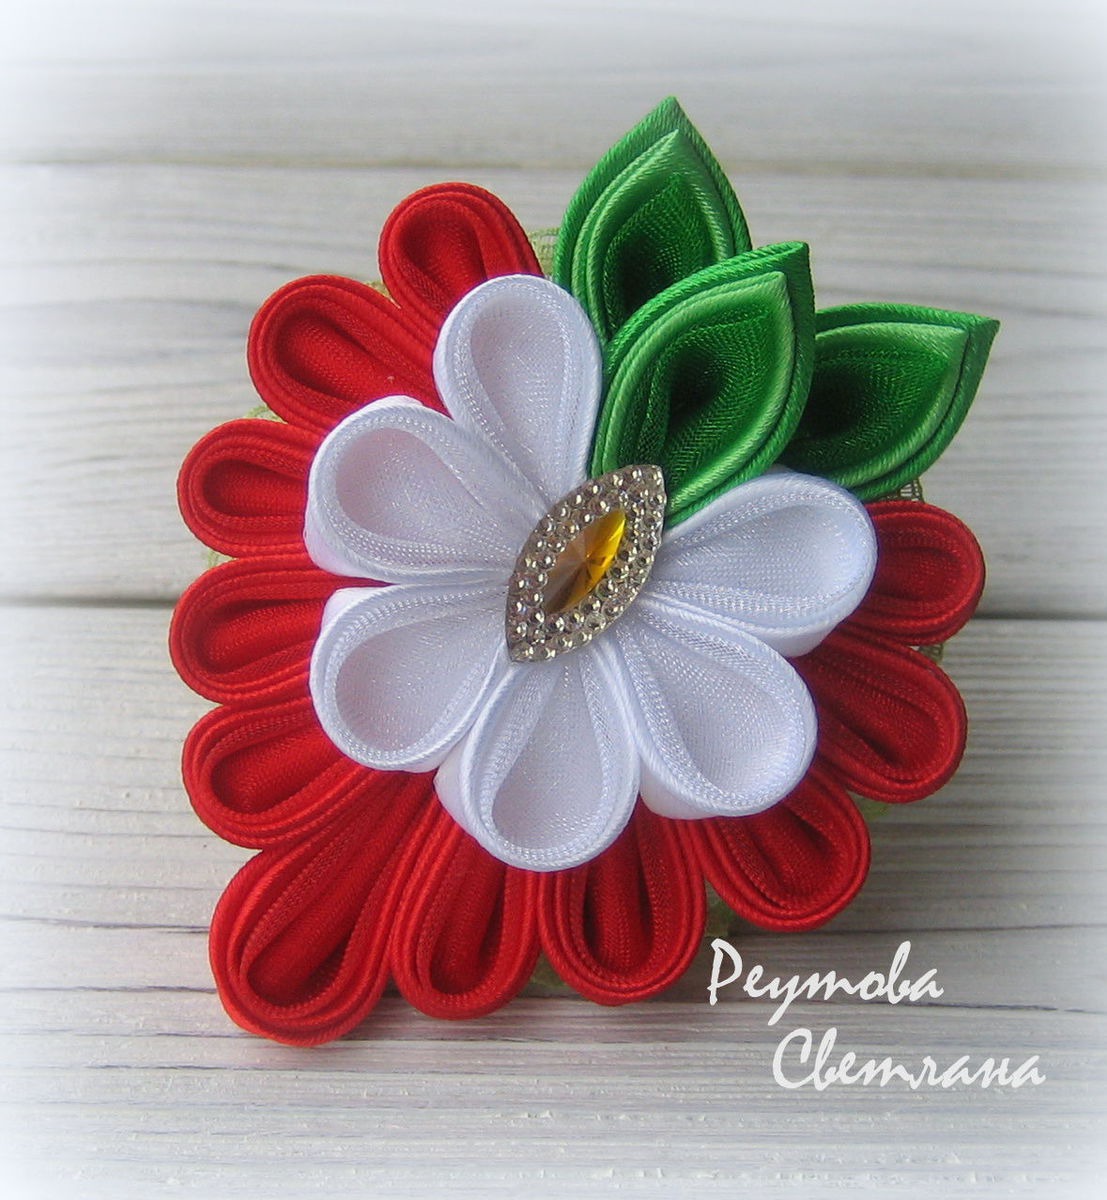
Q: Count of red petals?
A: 11